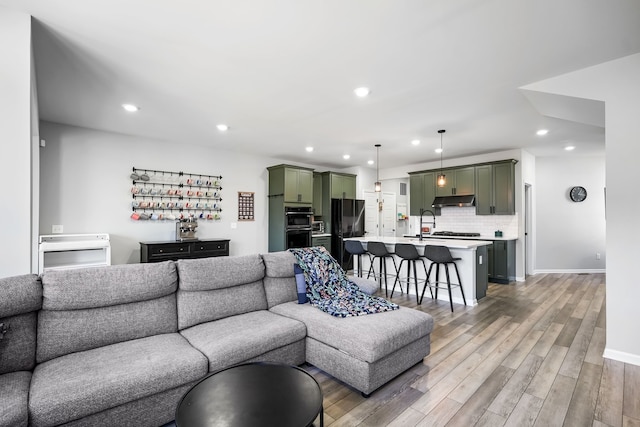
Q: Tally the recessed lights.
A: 10